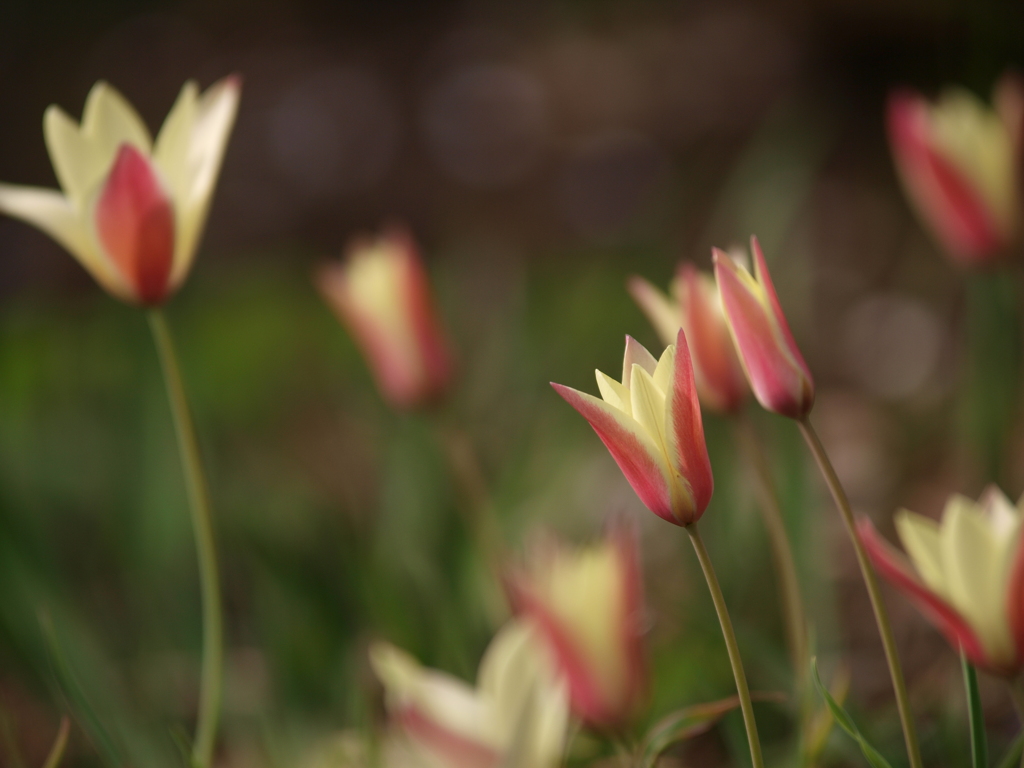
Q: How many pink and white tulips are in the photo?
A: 9